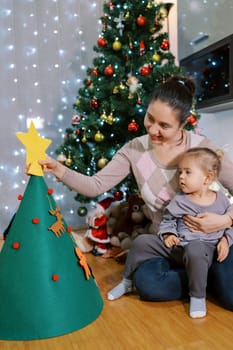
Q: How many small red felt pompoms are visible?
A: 6